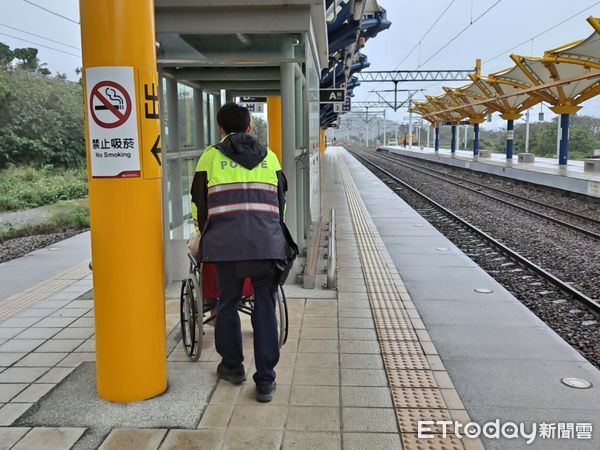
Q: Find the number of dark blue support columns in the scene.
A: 5